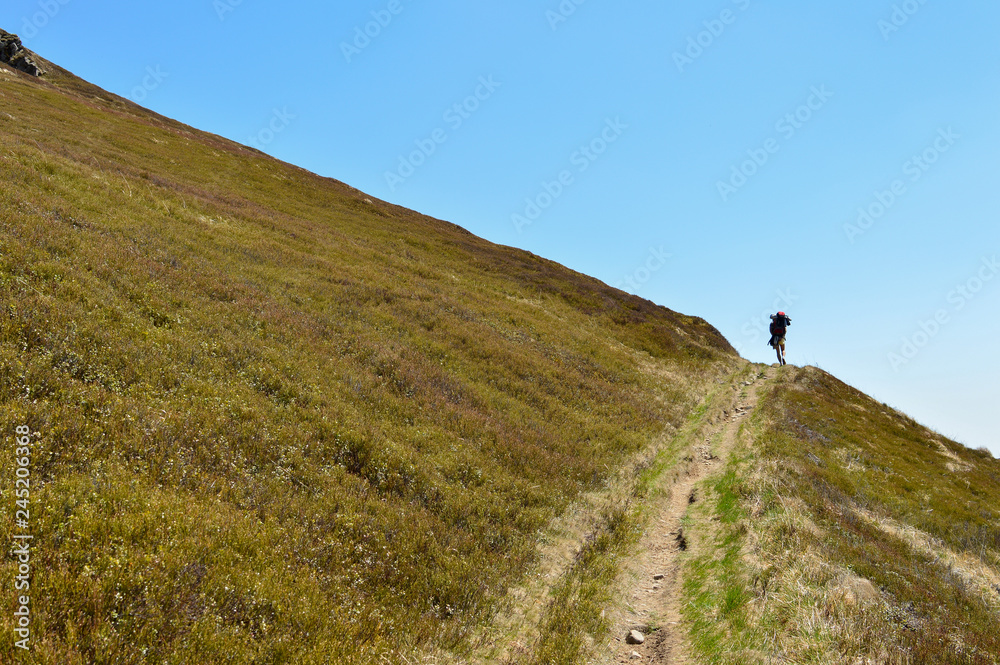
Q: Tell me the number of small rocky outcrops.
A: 1